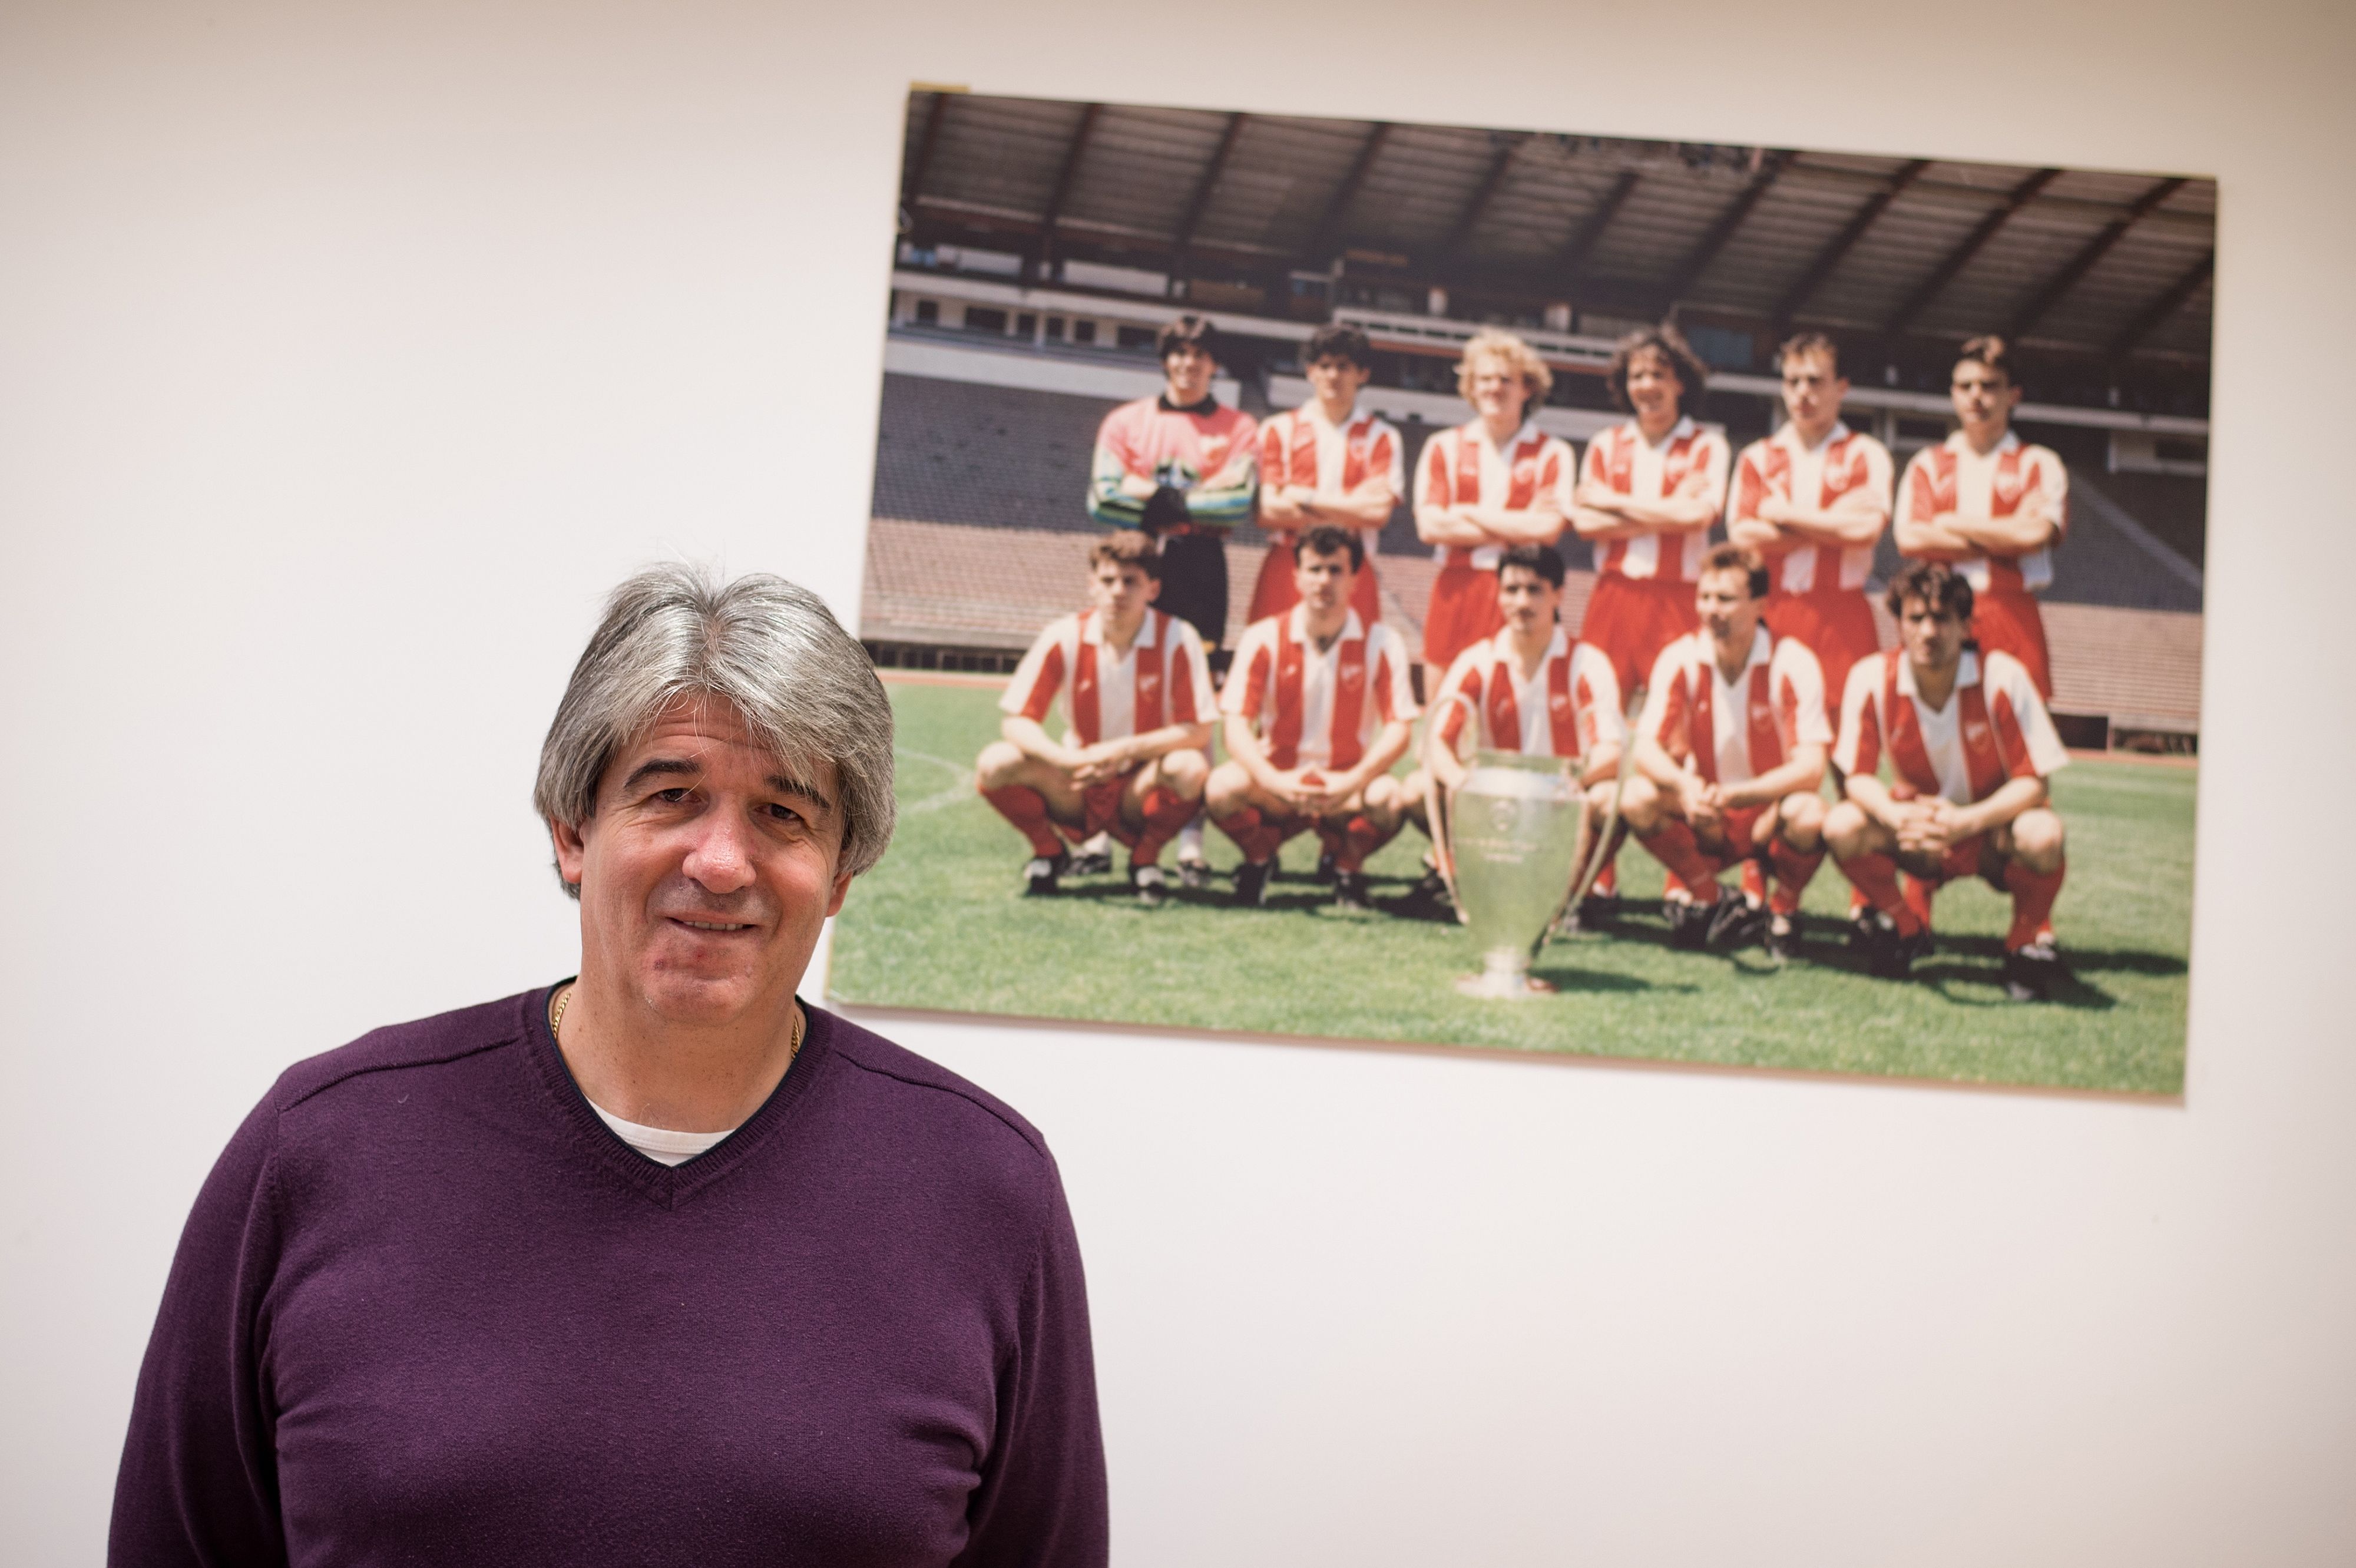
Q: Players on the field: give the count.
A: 11